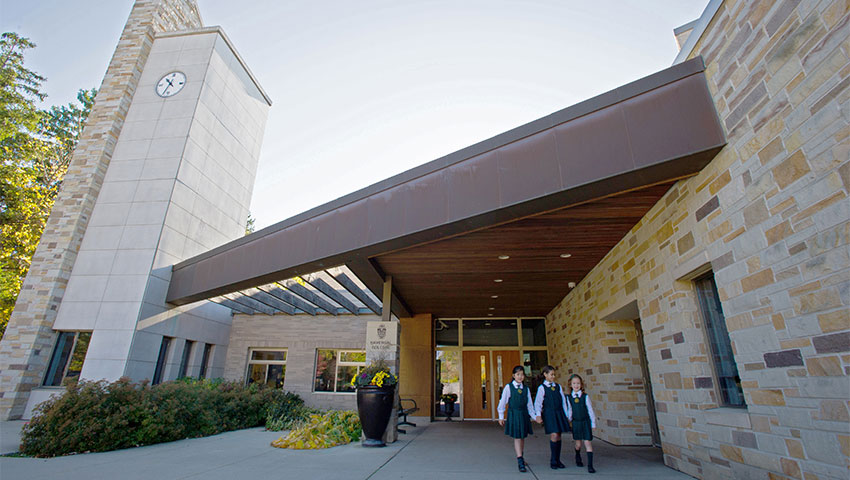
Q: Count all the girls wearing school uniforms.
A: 3